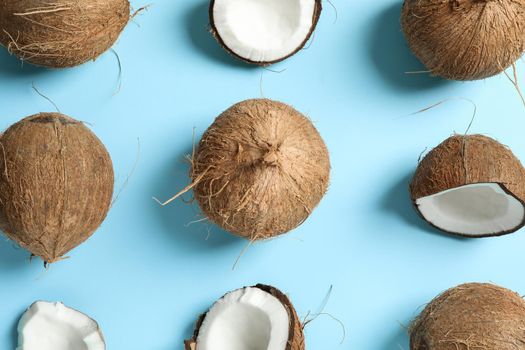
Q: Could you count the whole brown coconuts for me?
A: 5